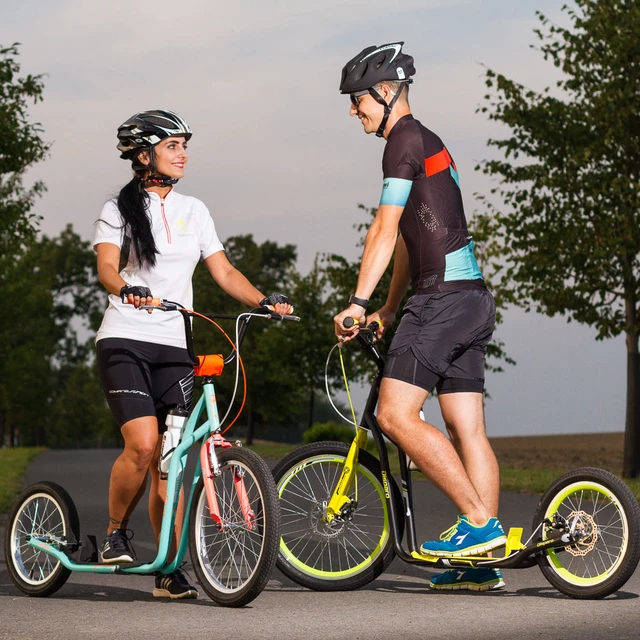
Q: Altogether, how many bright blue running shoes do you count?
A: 2